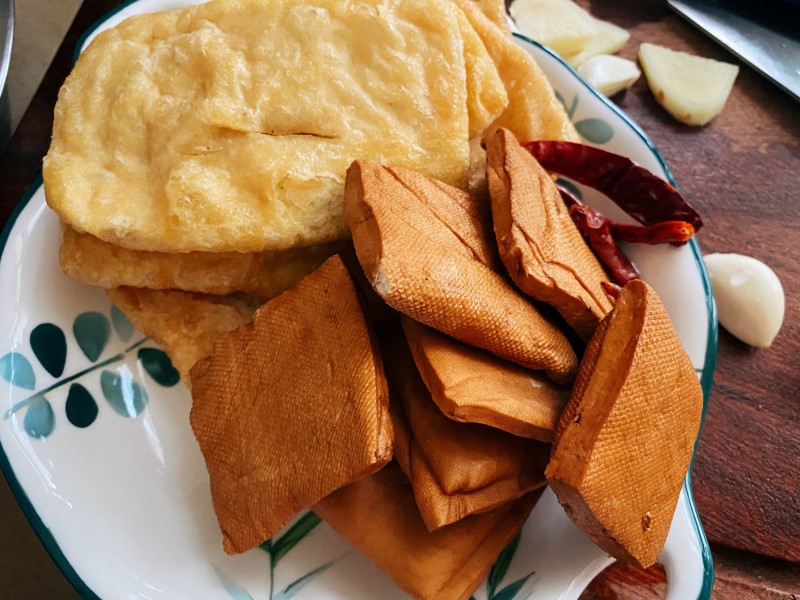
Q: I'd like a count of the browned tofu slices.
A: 7